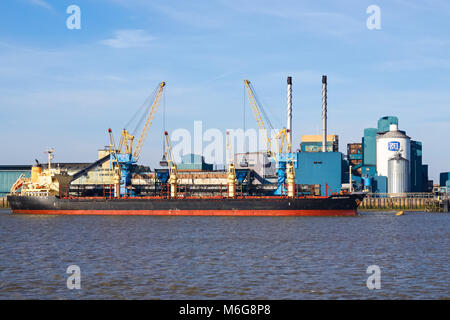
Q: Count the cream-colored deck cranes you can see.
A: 4